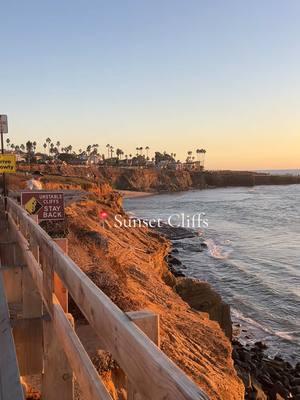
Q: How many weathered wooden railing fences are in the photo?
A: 1